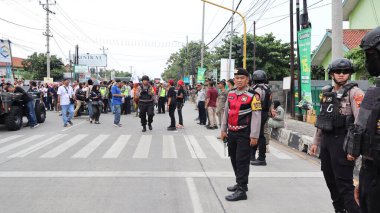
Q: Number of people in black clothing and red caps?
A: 2